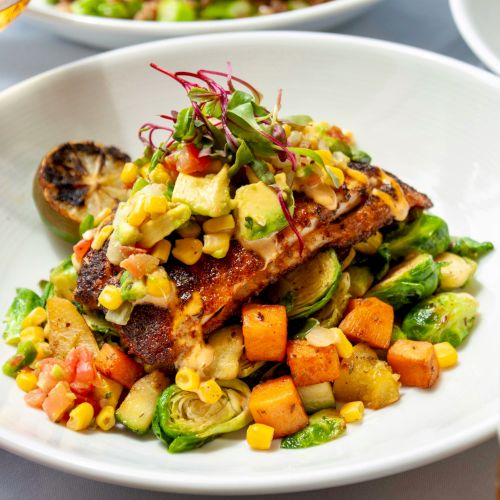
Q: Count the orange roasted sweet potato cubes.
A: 6